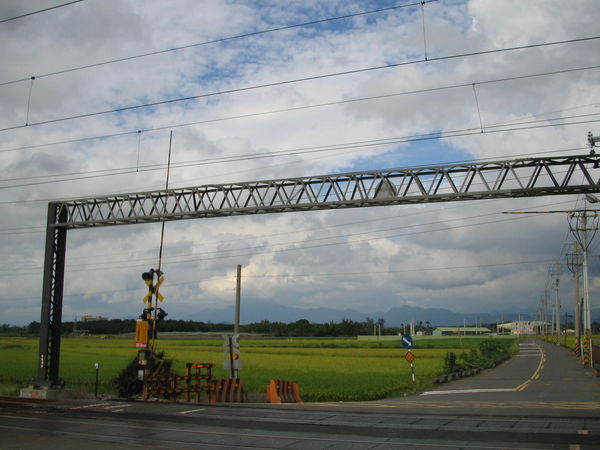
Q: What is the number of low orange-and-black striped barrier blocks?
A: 2